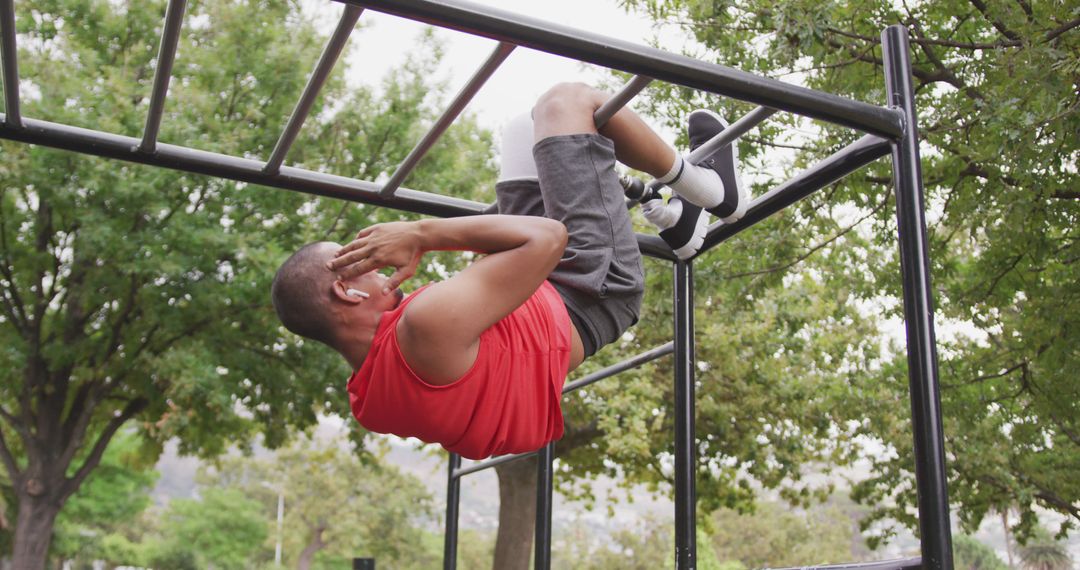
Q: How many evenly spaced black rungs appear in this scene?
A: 6